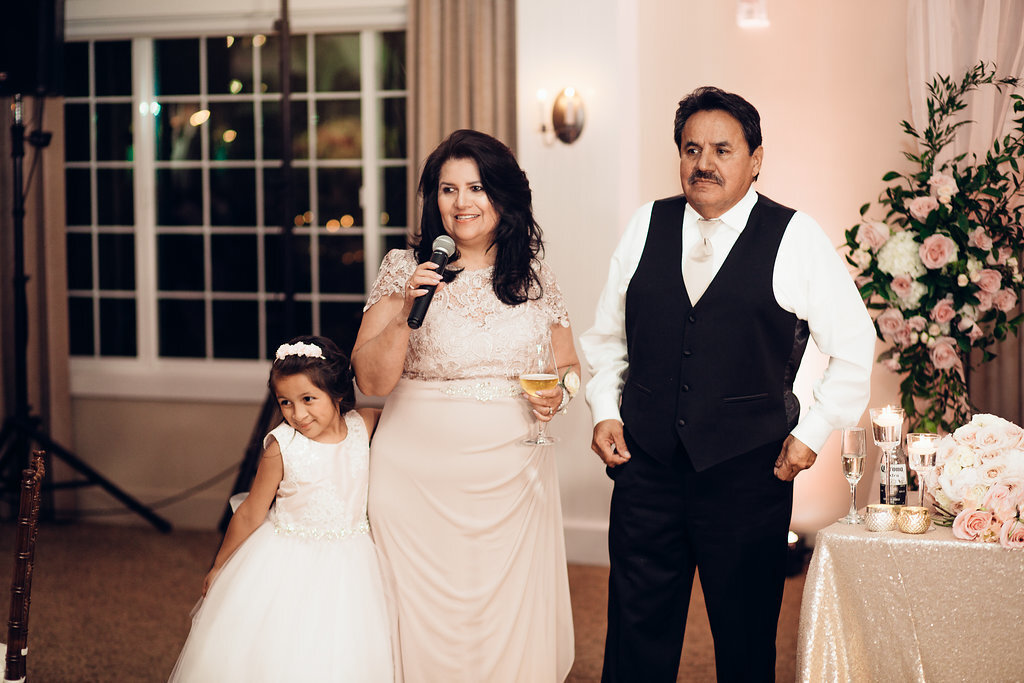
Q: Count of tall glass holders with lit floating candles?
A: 2